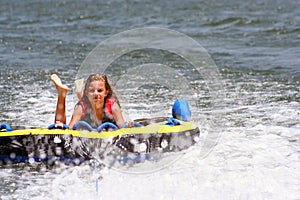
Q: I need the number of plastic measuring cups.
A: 0